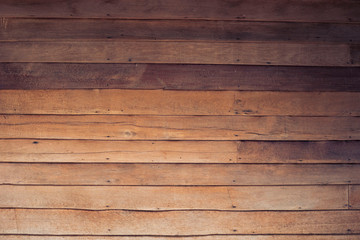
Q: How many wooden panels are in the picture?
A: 11